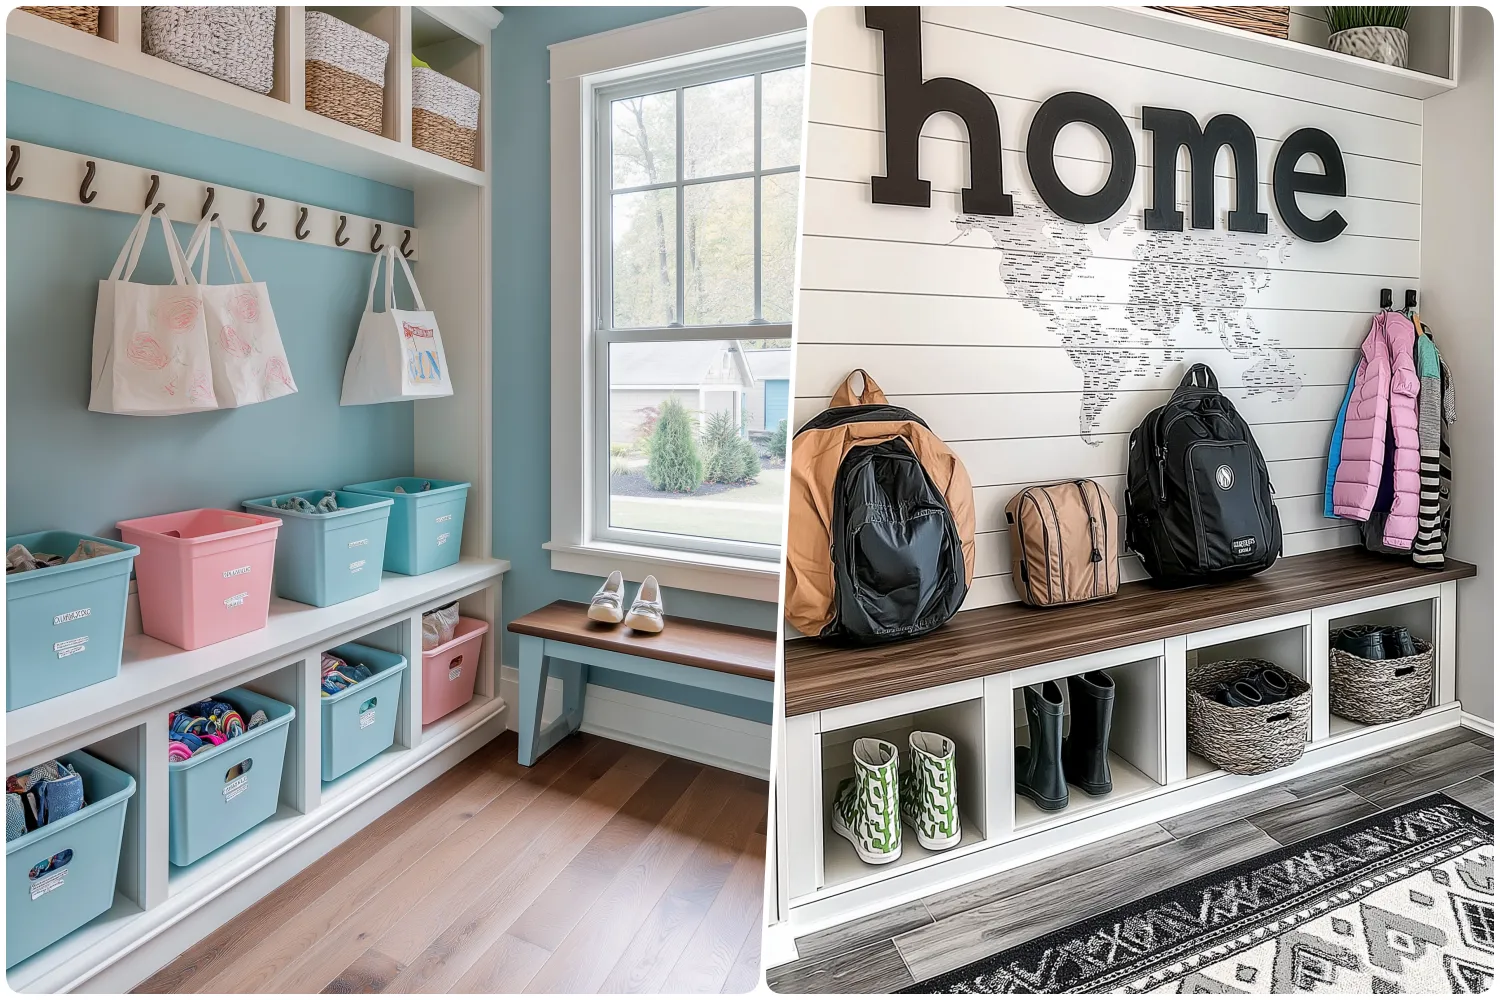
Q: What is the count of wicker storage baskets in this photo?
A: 7